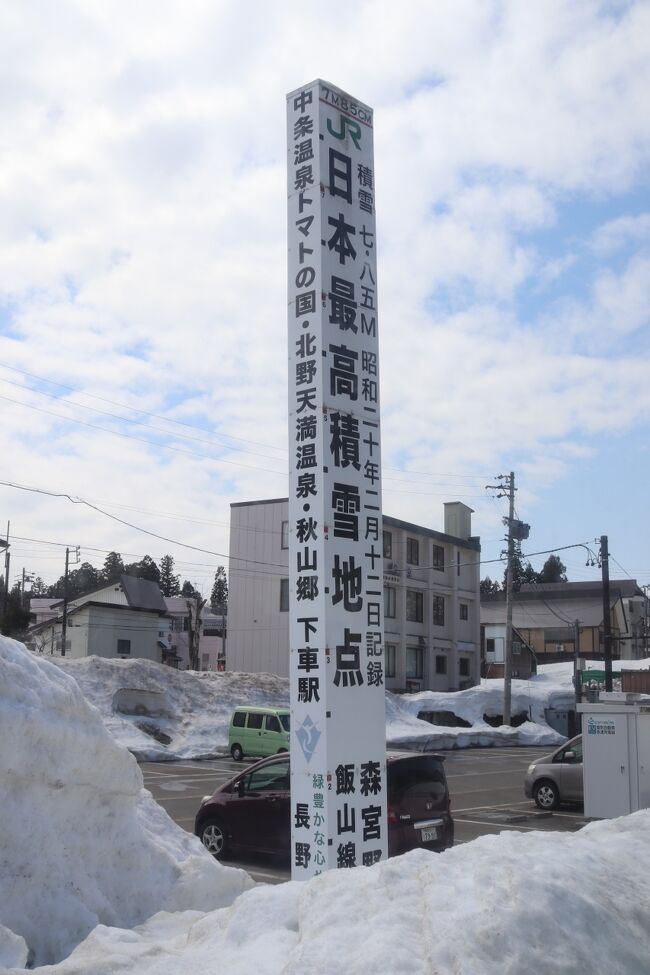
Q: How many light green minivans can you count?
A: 1